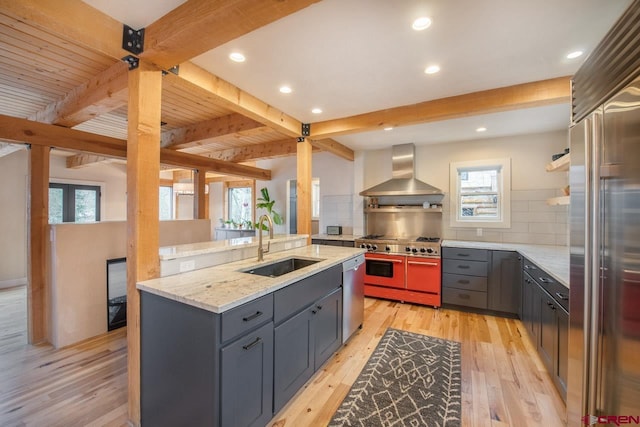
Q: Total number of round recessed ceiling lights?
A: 8